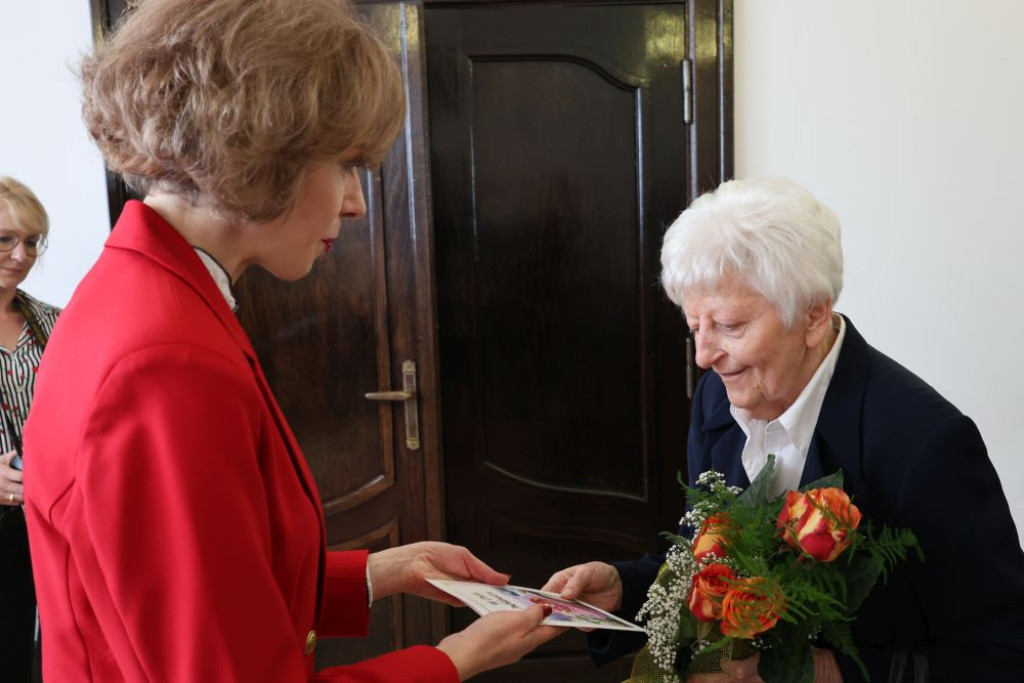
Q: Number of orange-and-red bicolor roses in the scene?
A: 4